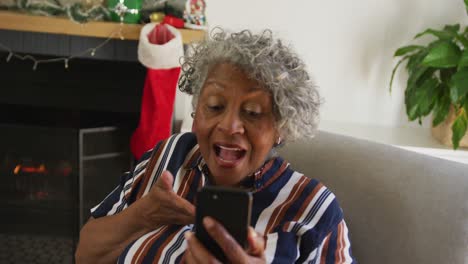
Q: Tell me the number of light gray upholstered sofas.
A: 1